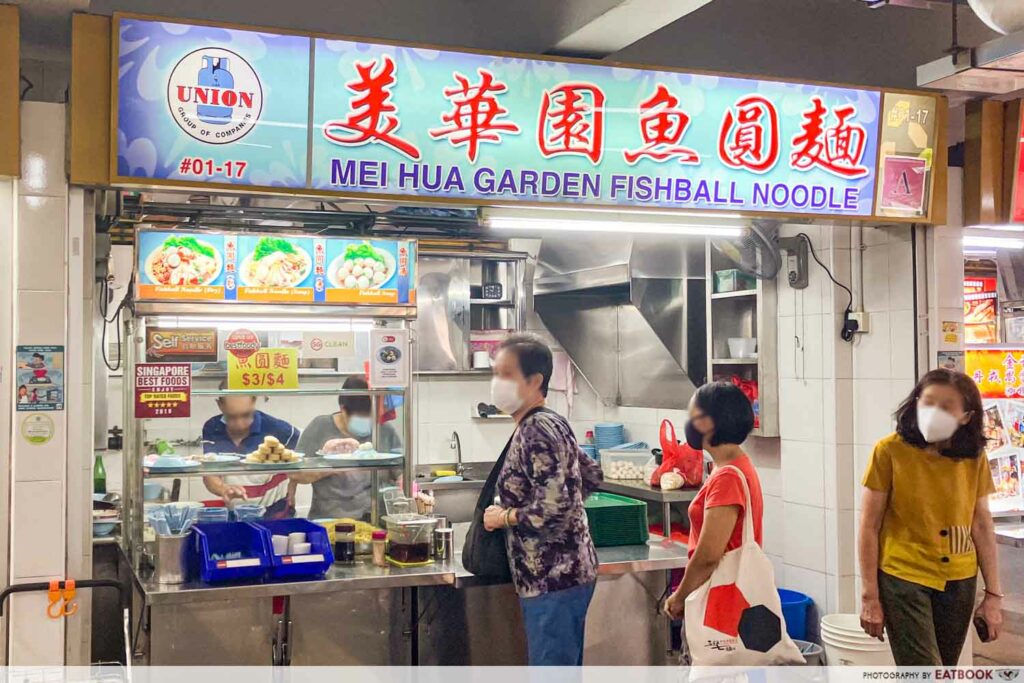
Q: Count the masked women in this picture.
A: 3